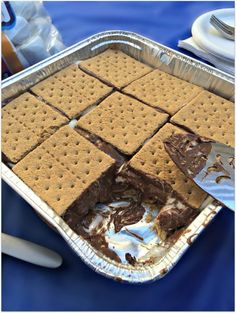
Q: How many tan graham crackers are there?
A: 8